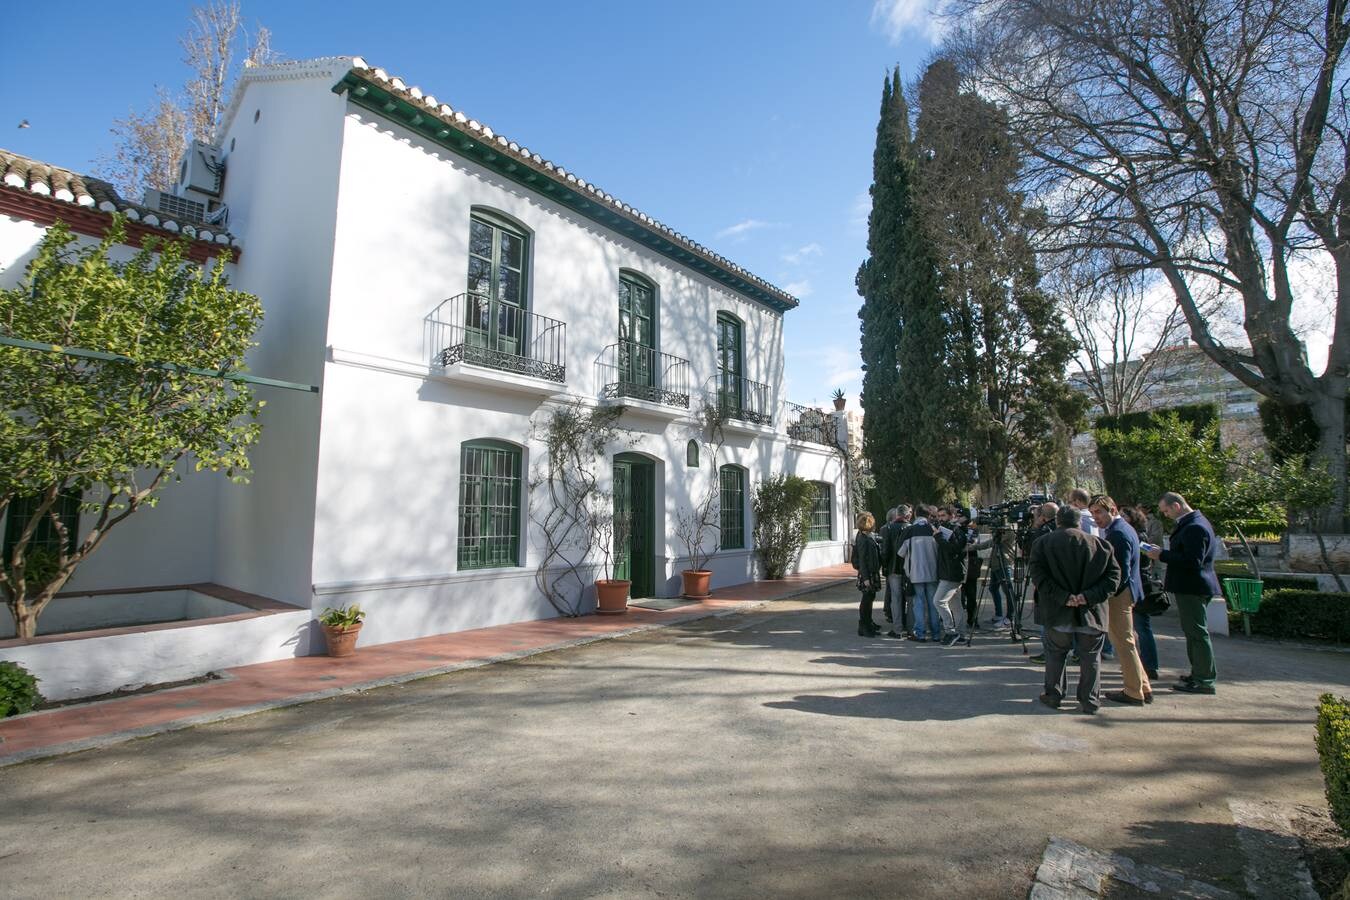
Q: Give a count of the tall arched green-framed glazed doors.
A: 3